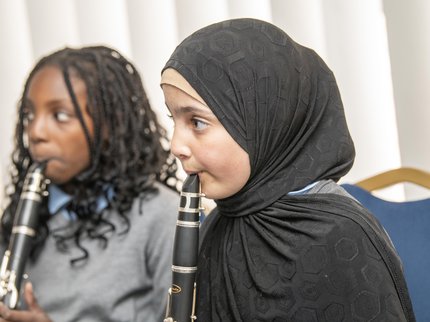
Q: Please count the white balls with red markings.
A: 0